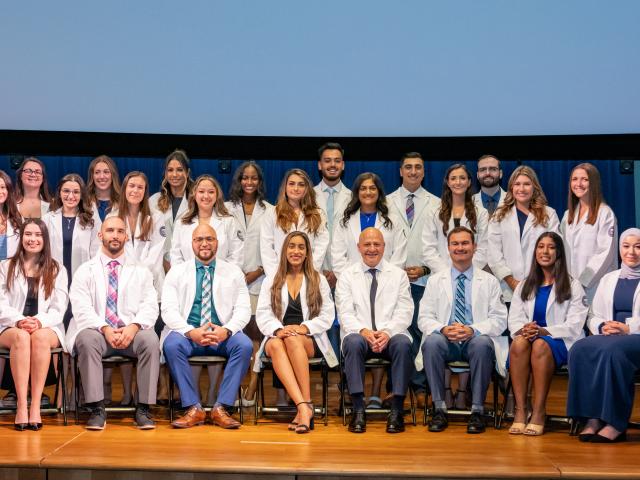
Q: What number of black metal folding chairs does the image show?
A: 8